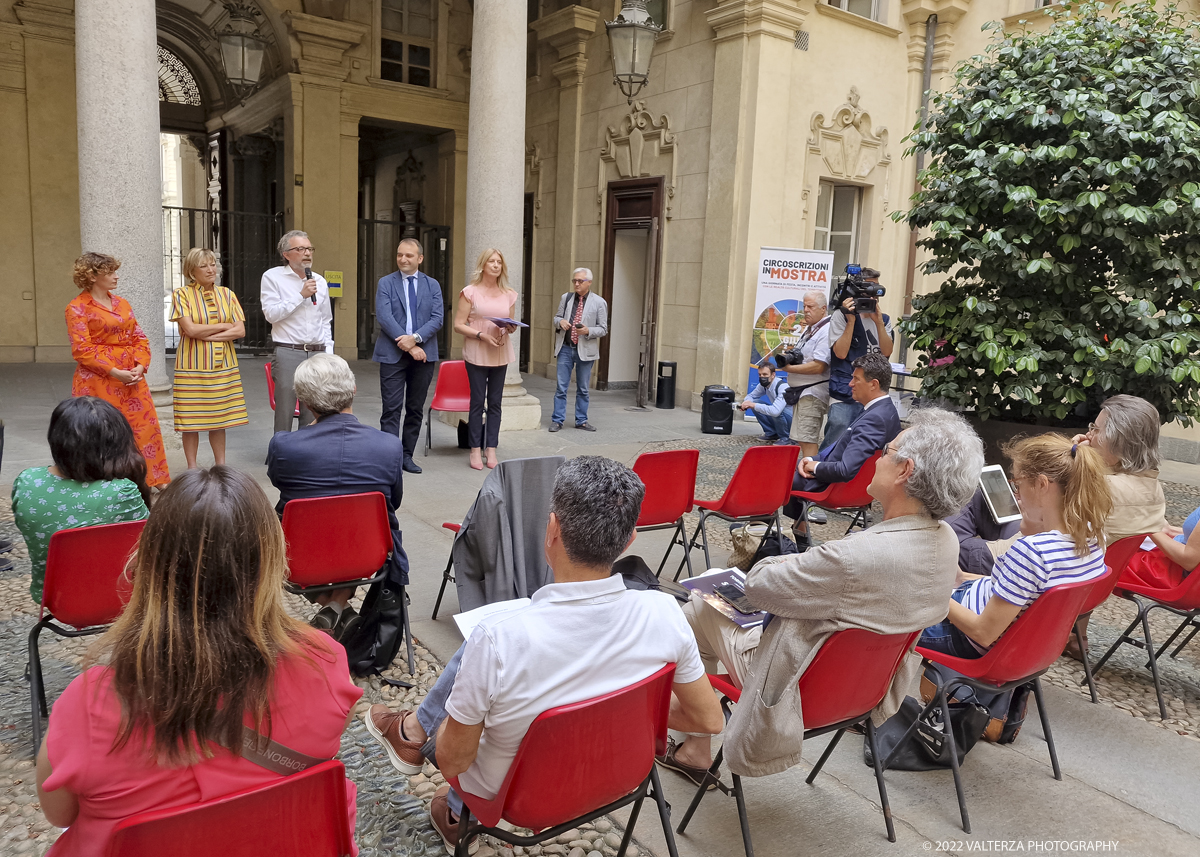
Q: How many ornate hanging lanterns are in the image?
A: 2